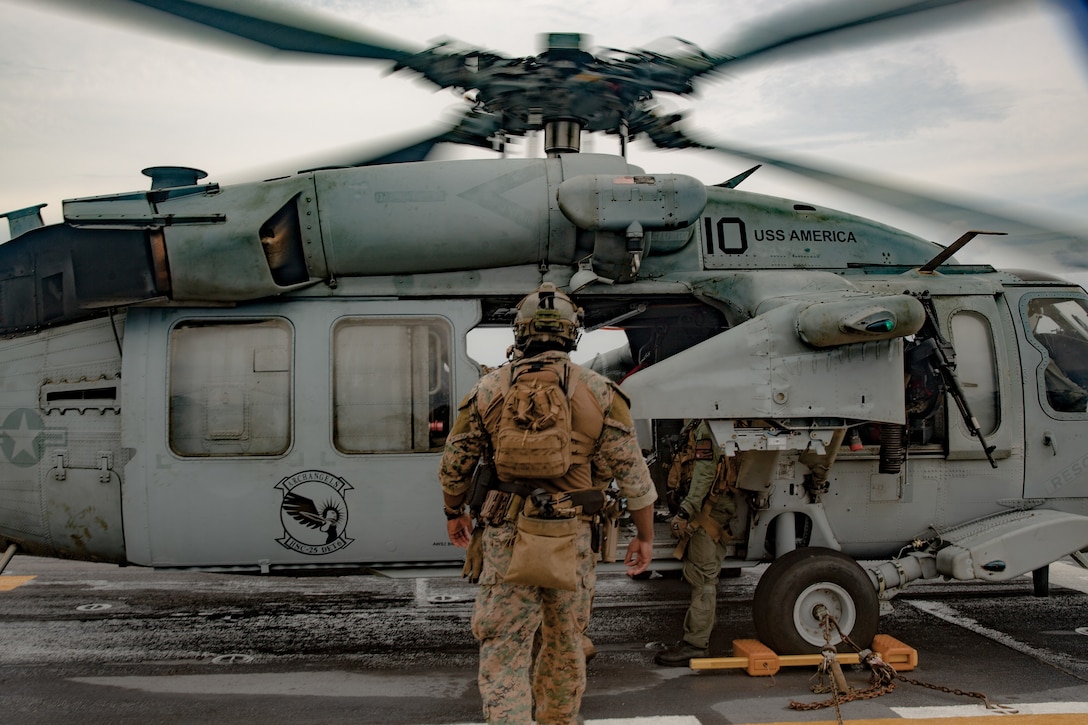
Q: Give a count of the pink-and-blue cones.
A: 0